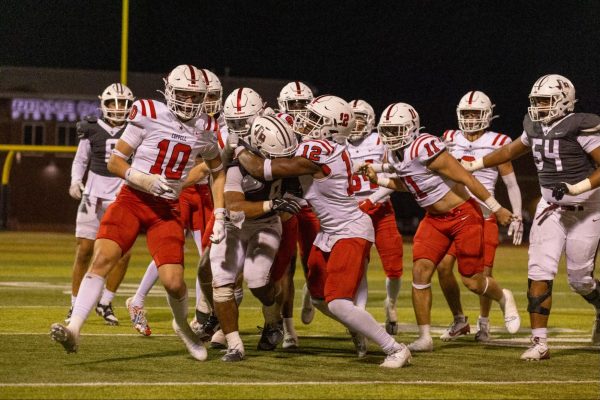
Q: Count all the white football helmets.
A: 11